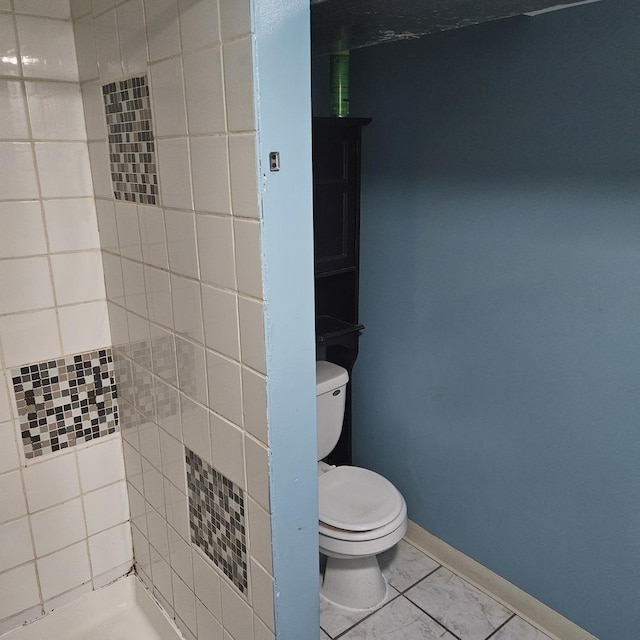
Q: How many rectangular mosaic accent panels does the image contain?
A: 3